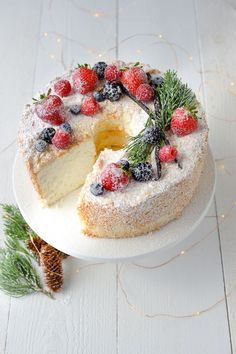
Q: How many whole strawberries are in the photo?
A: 5